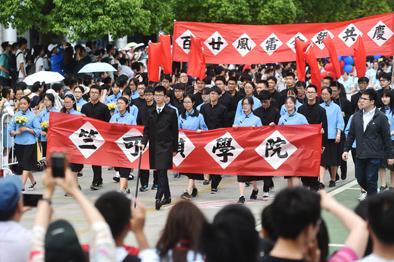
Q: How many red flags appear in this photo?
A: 7